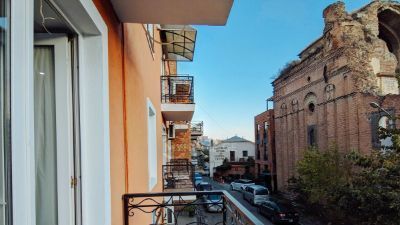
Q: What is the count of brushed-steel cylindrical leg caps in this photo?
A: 0